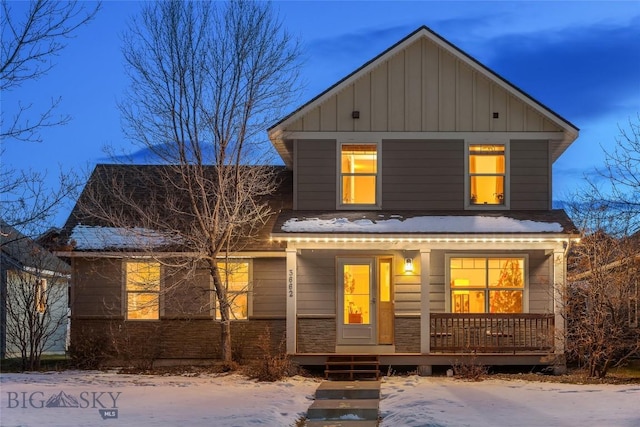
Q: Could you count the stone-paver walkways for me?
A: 1